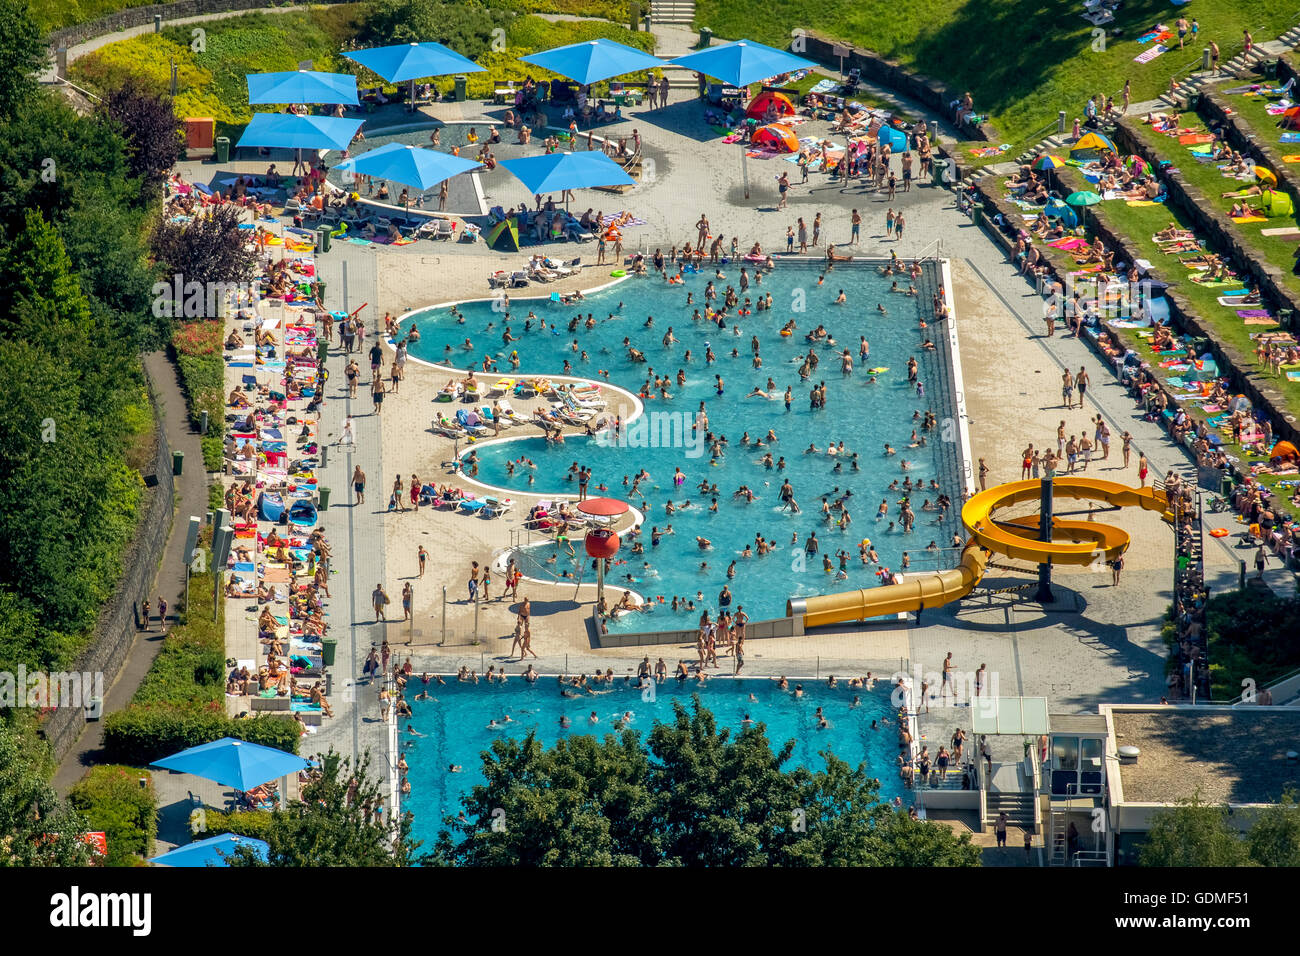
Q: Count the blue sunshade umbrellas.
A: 9